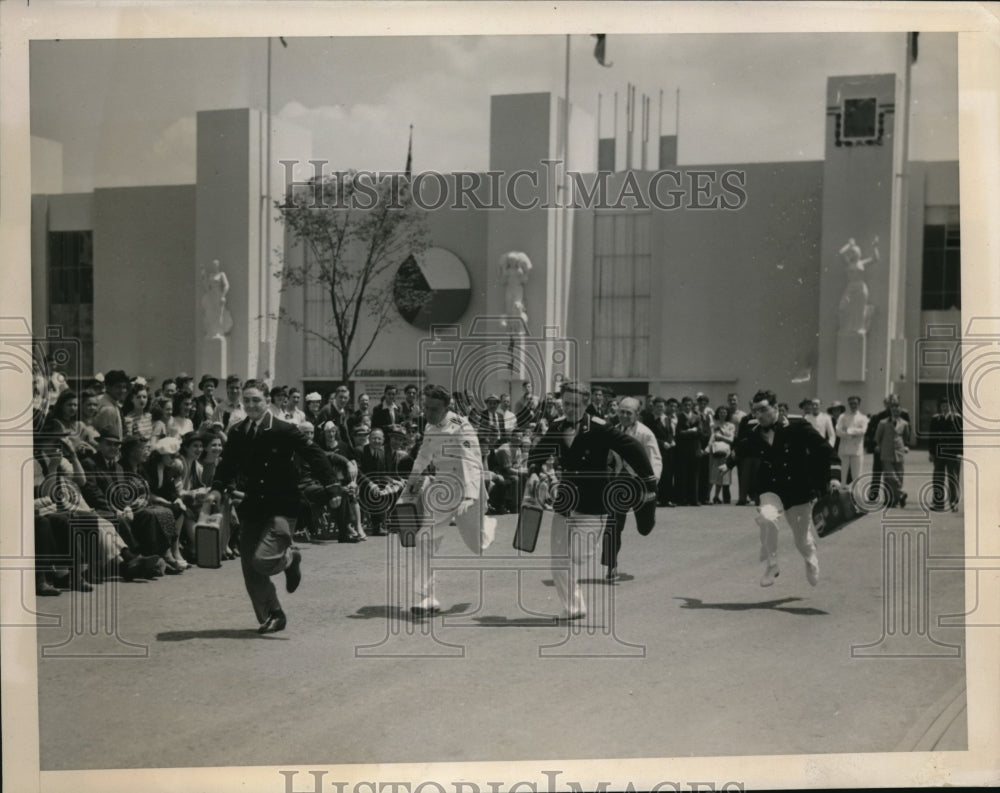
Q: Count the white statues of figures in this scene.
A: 3